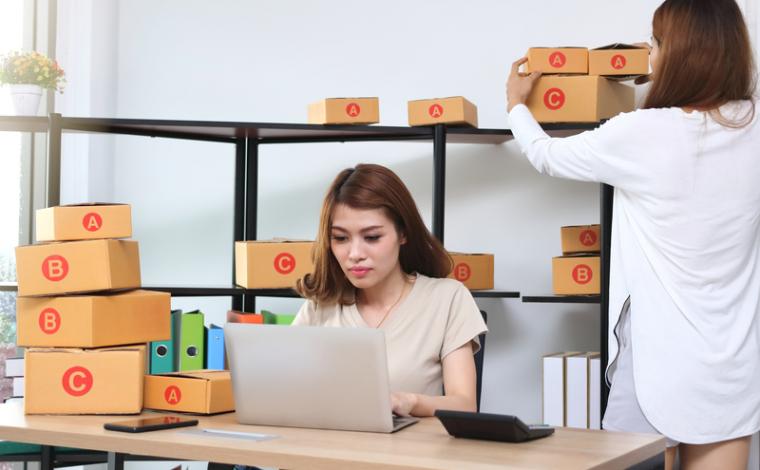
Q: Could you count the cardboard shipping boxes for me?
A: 14